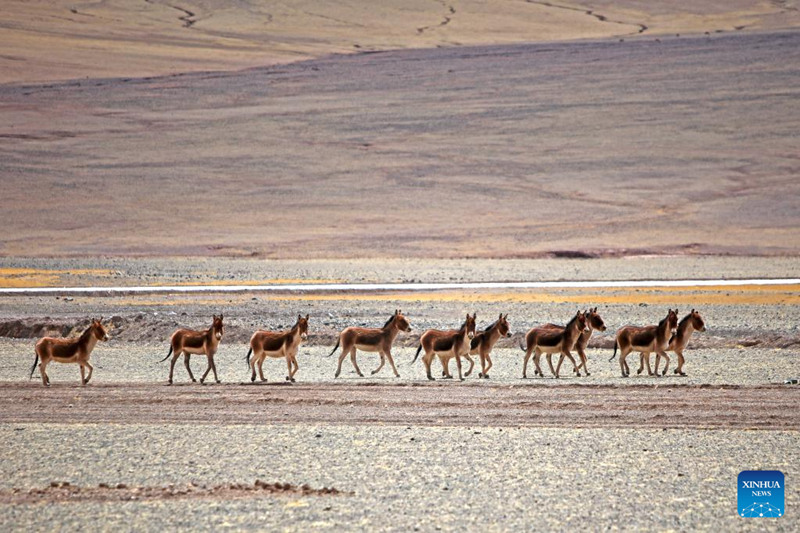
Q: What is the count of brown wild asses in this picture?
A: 10